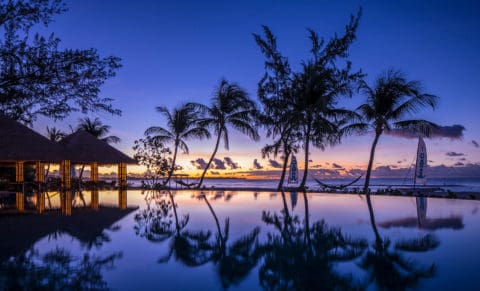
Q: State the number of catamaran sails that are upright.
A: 2